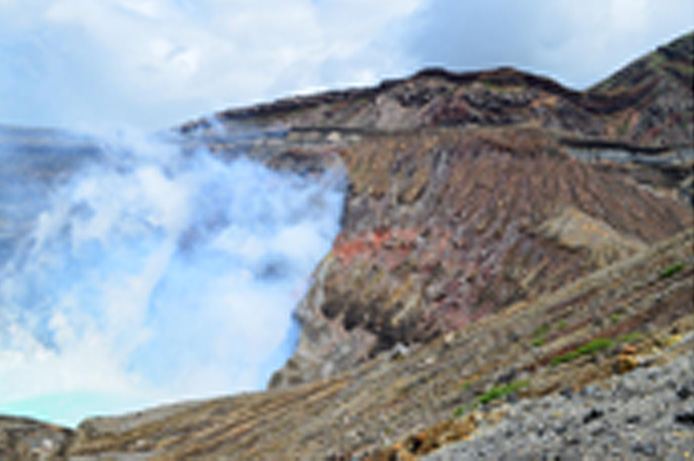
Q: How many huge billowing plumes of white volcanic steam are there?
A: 1